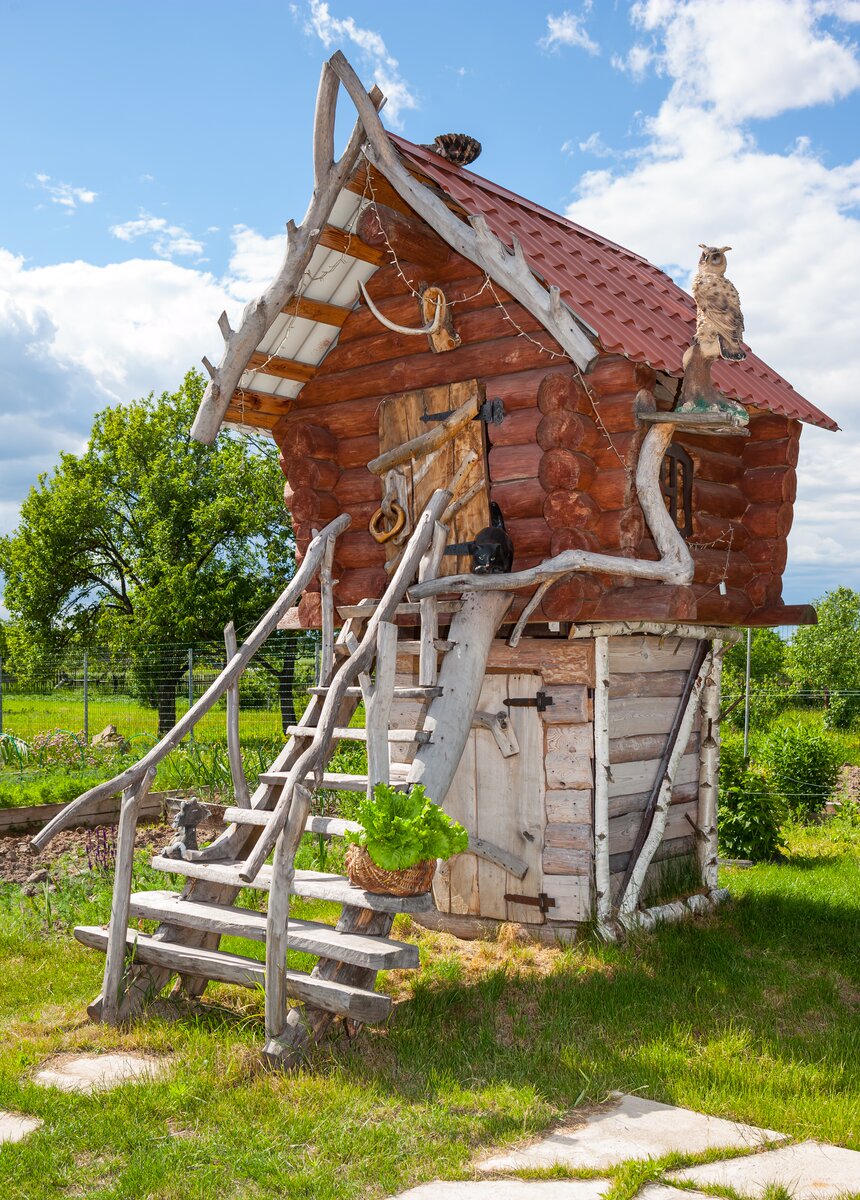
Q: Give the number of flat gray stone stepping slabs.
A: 6